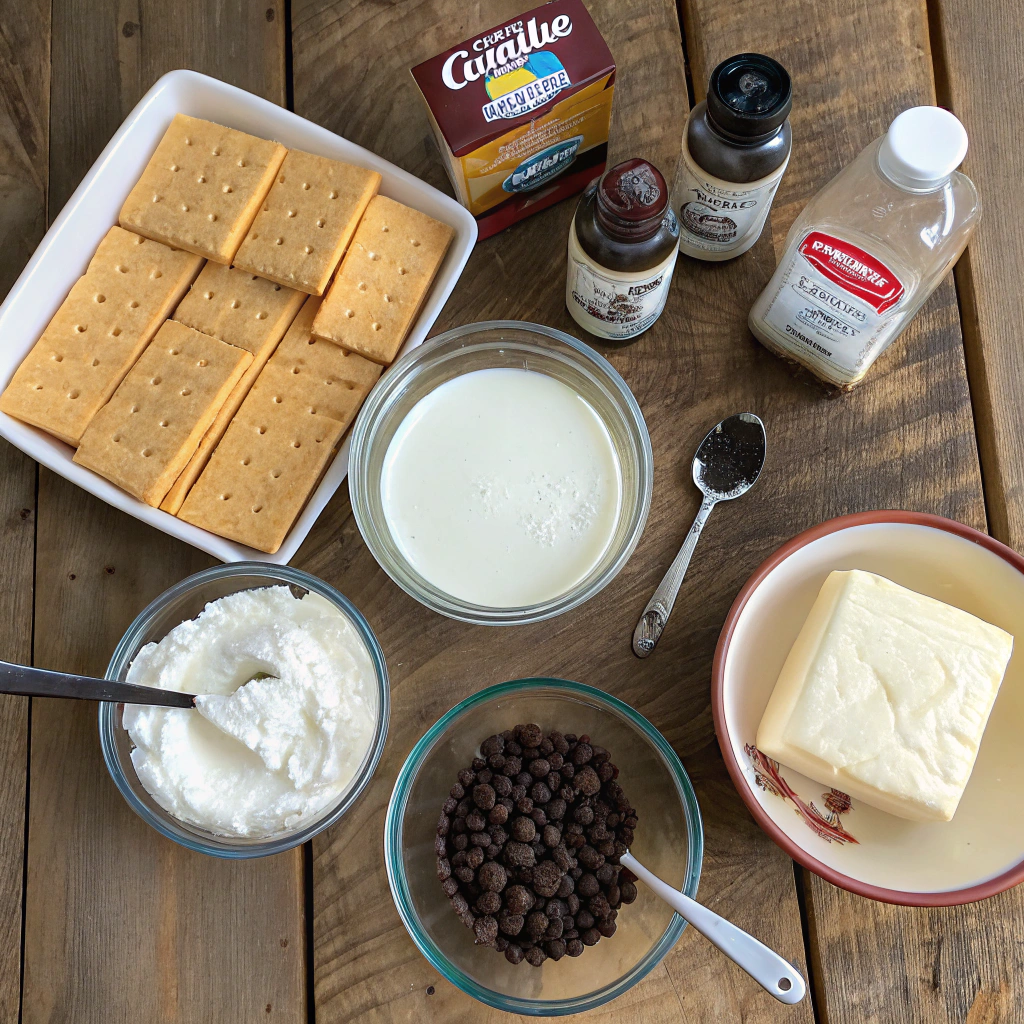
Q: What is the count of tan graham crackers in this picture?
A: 7